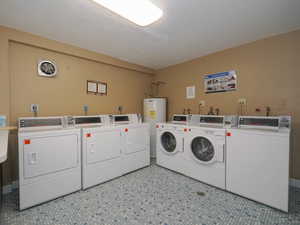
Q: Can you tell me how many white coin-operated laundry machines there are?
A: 6